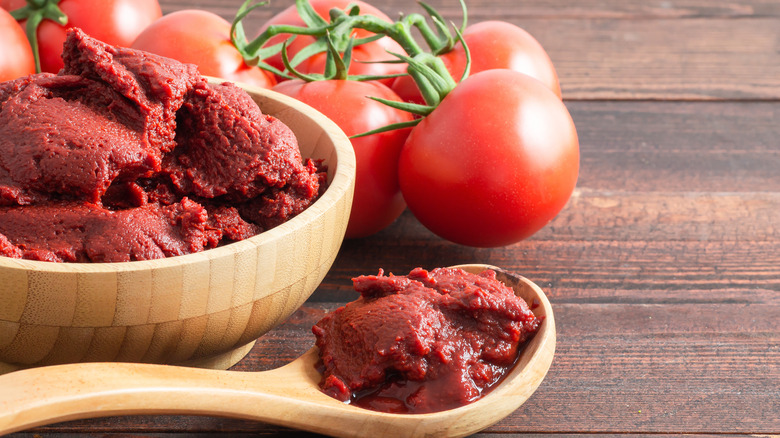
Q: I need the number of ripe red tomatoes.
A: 7